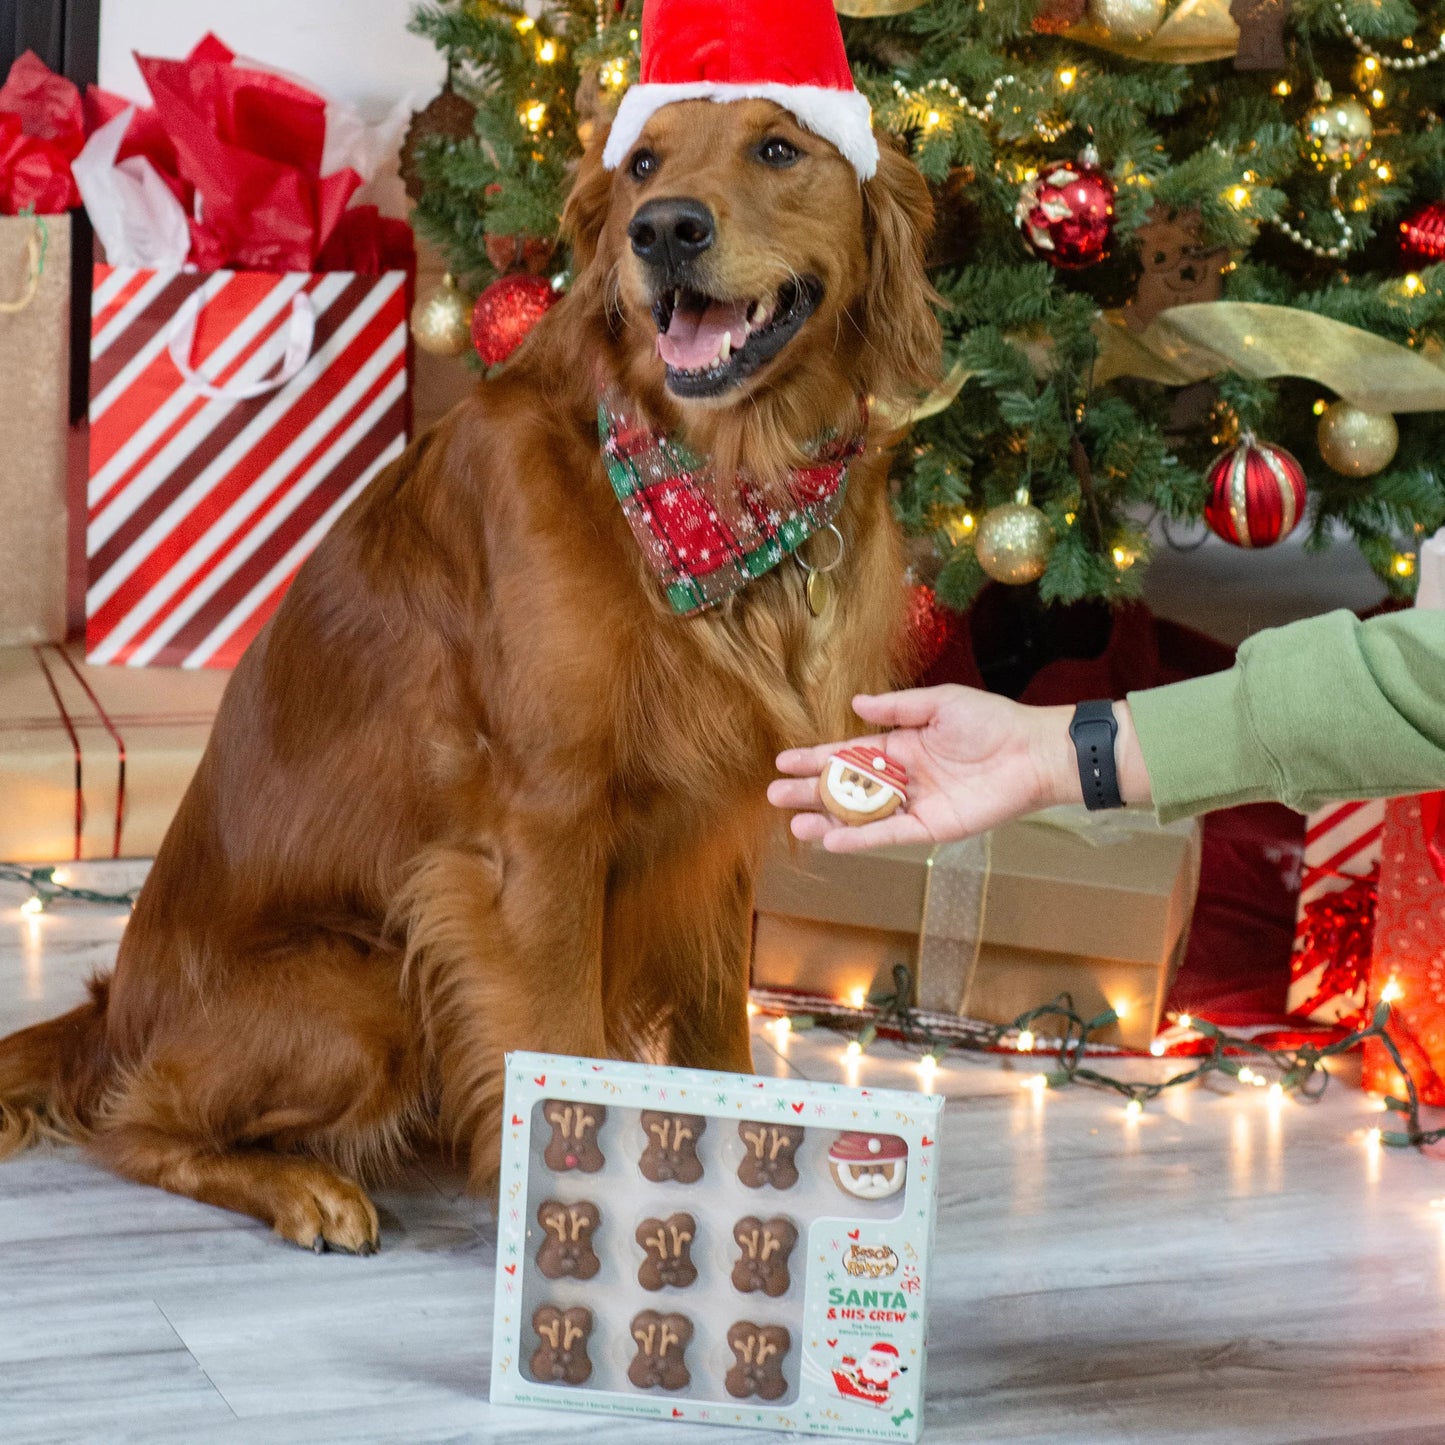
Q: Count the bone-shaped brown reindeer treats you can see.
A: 9